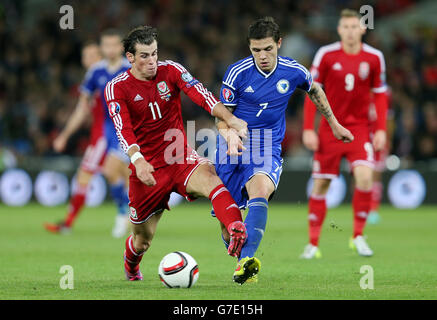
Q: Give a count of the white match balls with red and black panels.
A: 1